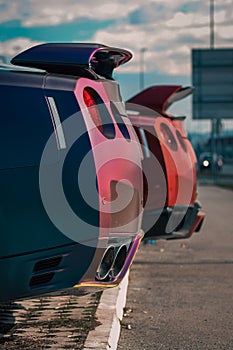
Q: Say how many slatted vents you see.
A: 2